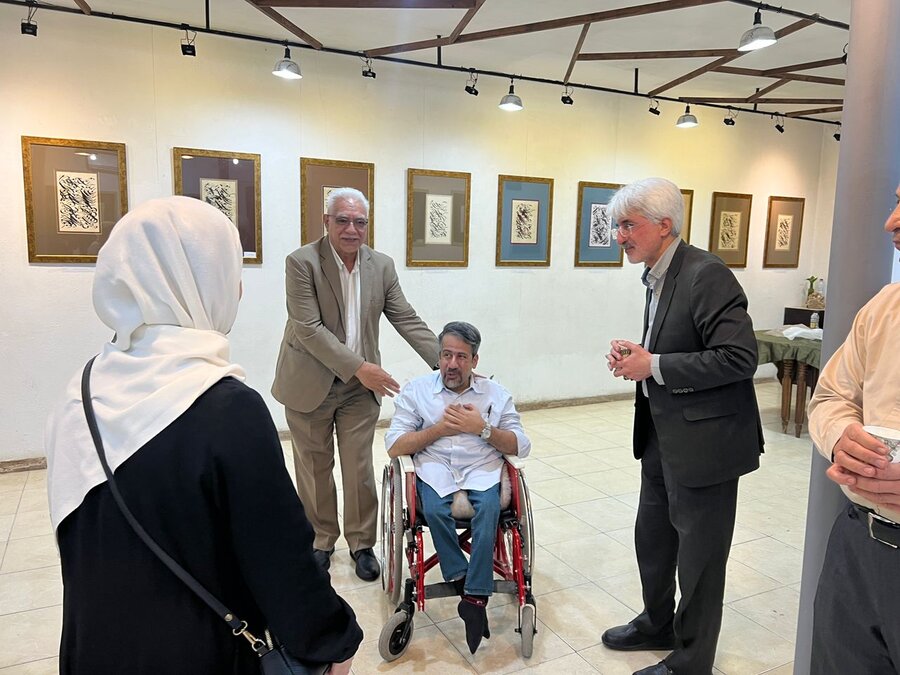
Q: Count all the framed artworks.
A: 9